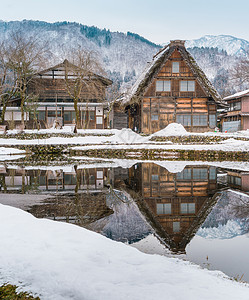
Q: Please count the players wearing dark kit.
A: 0